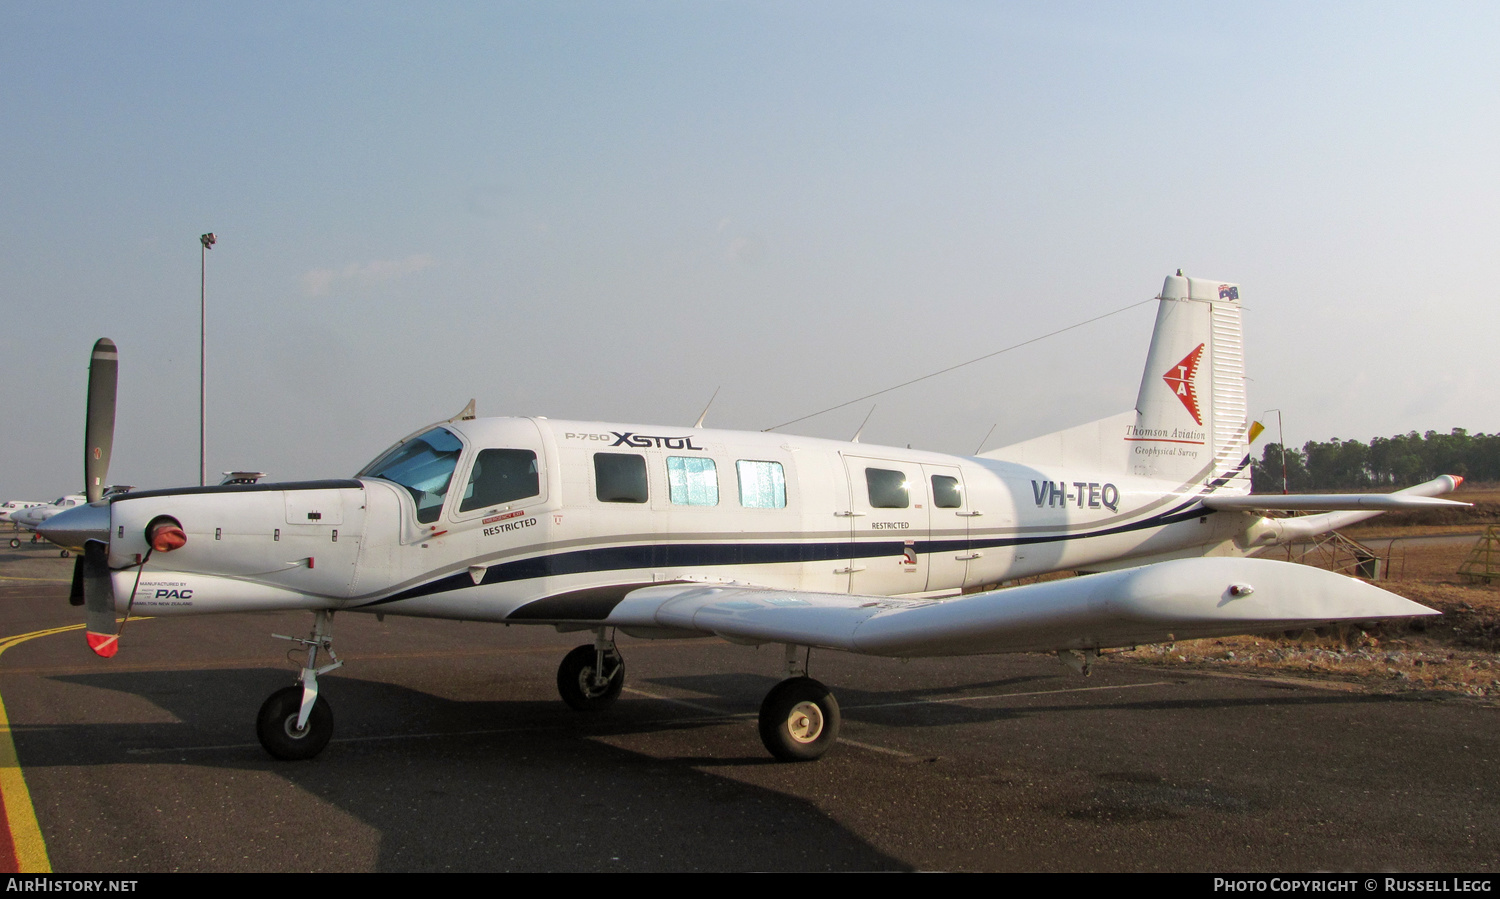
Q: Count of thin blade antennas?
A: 3